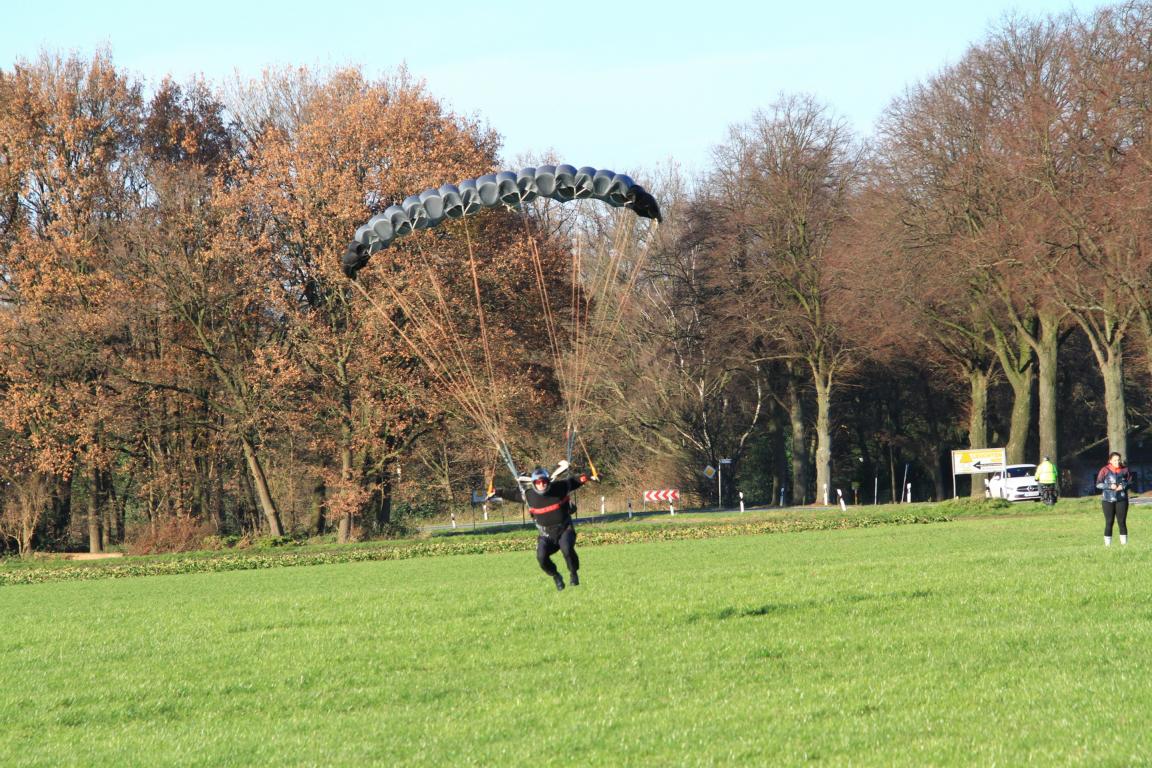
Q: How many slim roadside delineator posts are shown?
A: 11